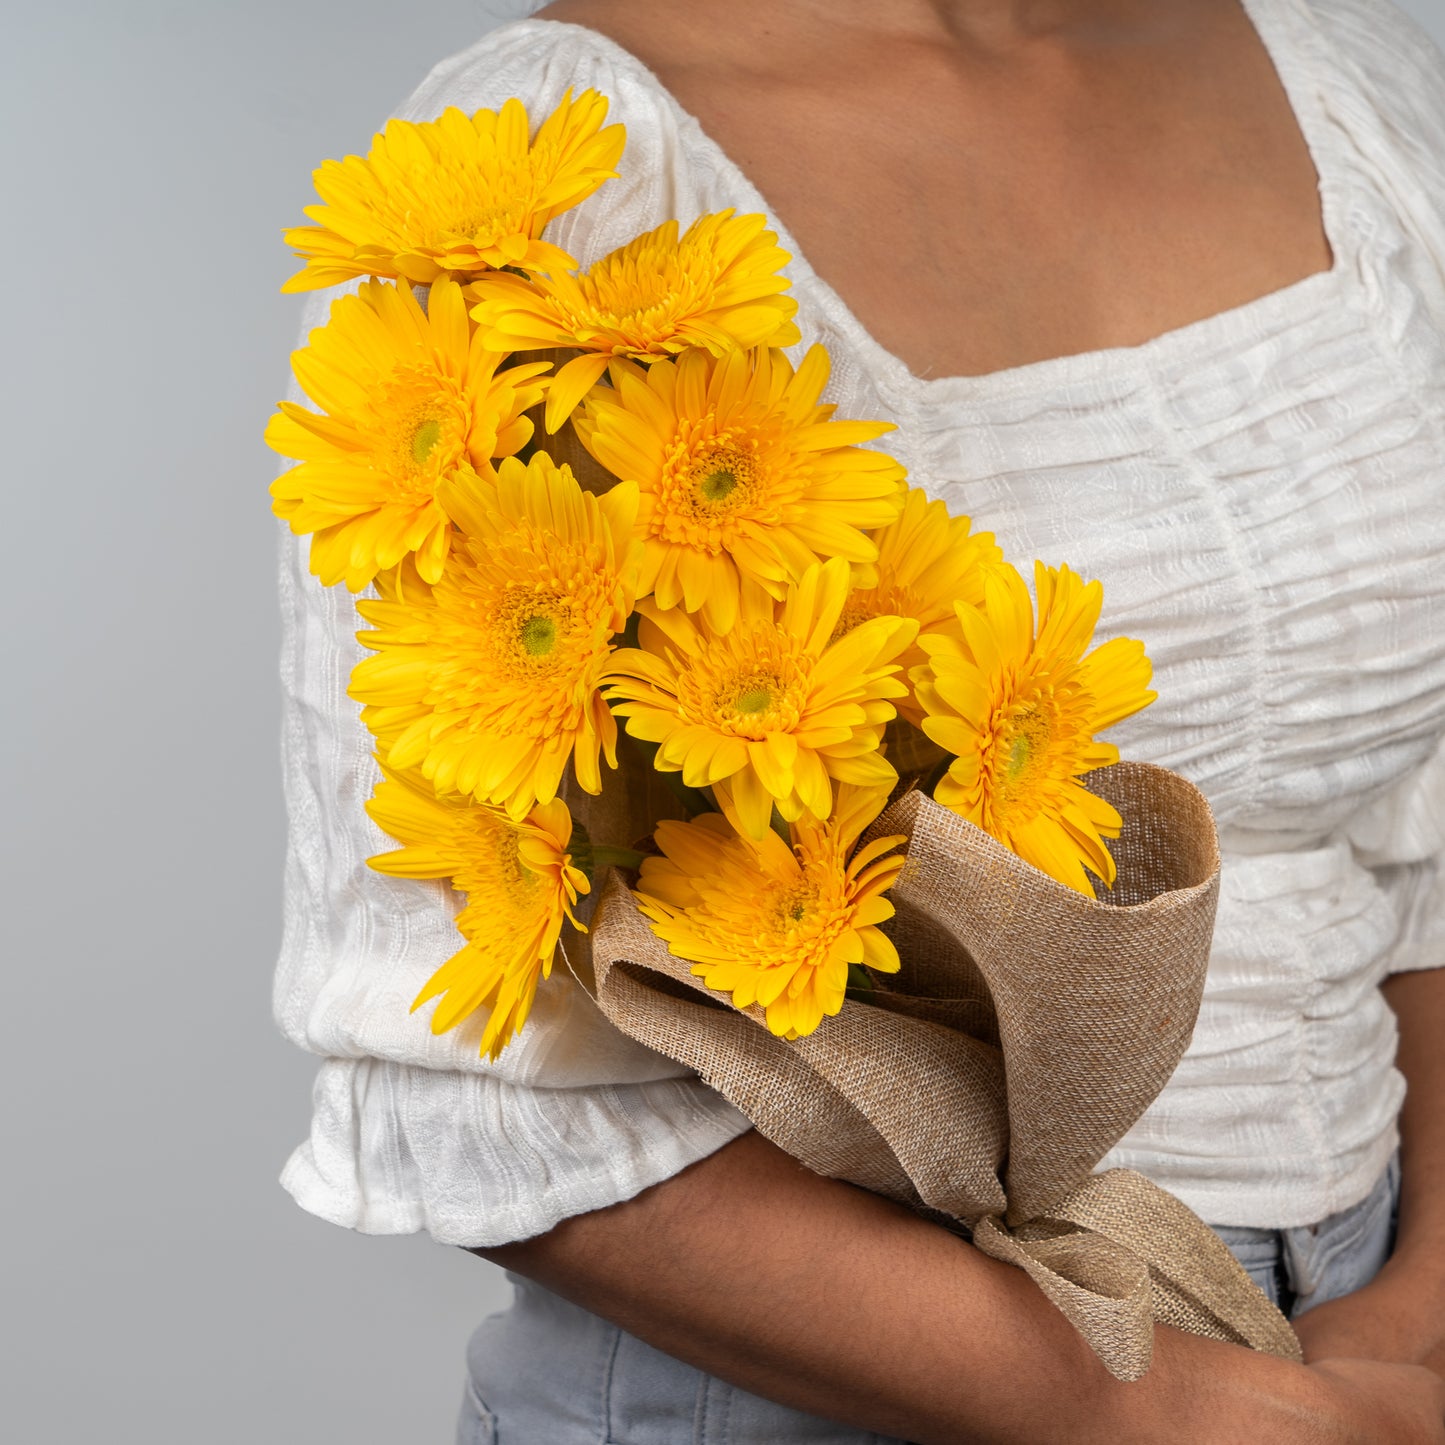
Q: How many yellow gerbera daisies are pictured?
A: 10